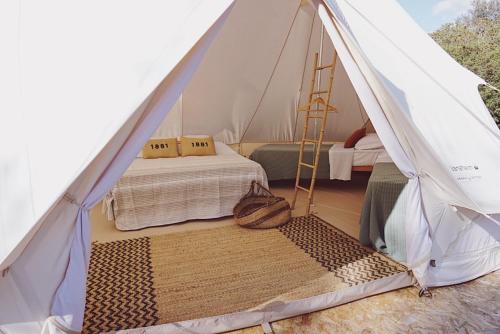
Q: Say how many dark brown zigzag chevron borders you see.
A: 2